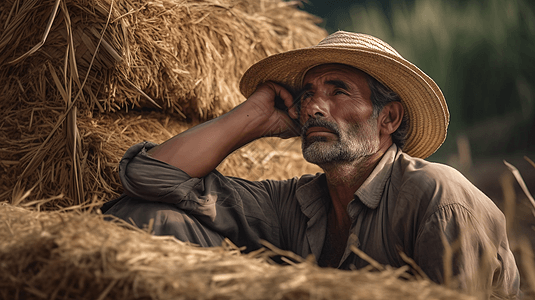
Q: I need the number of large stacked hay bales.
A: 2